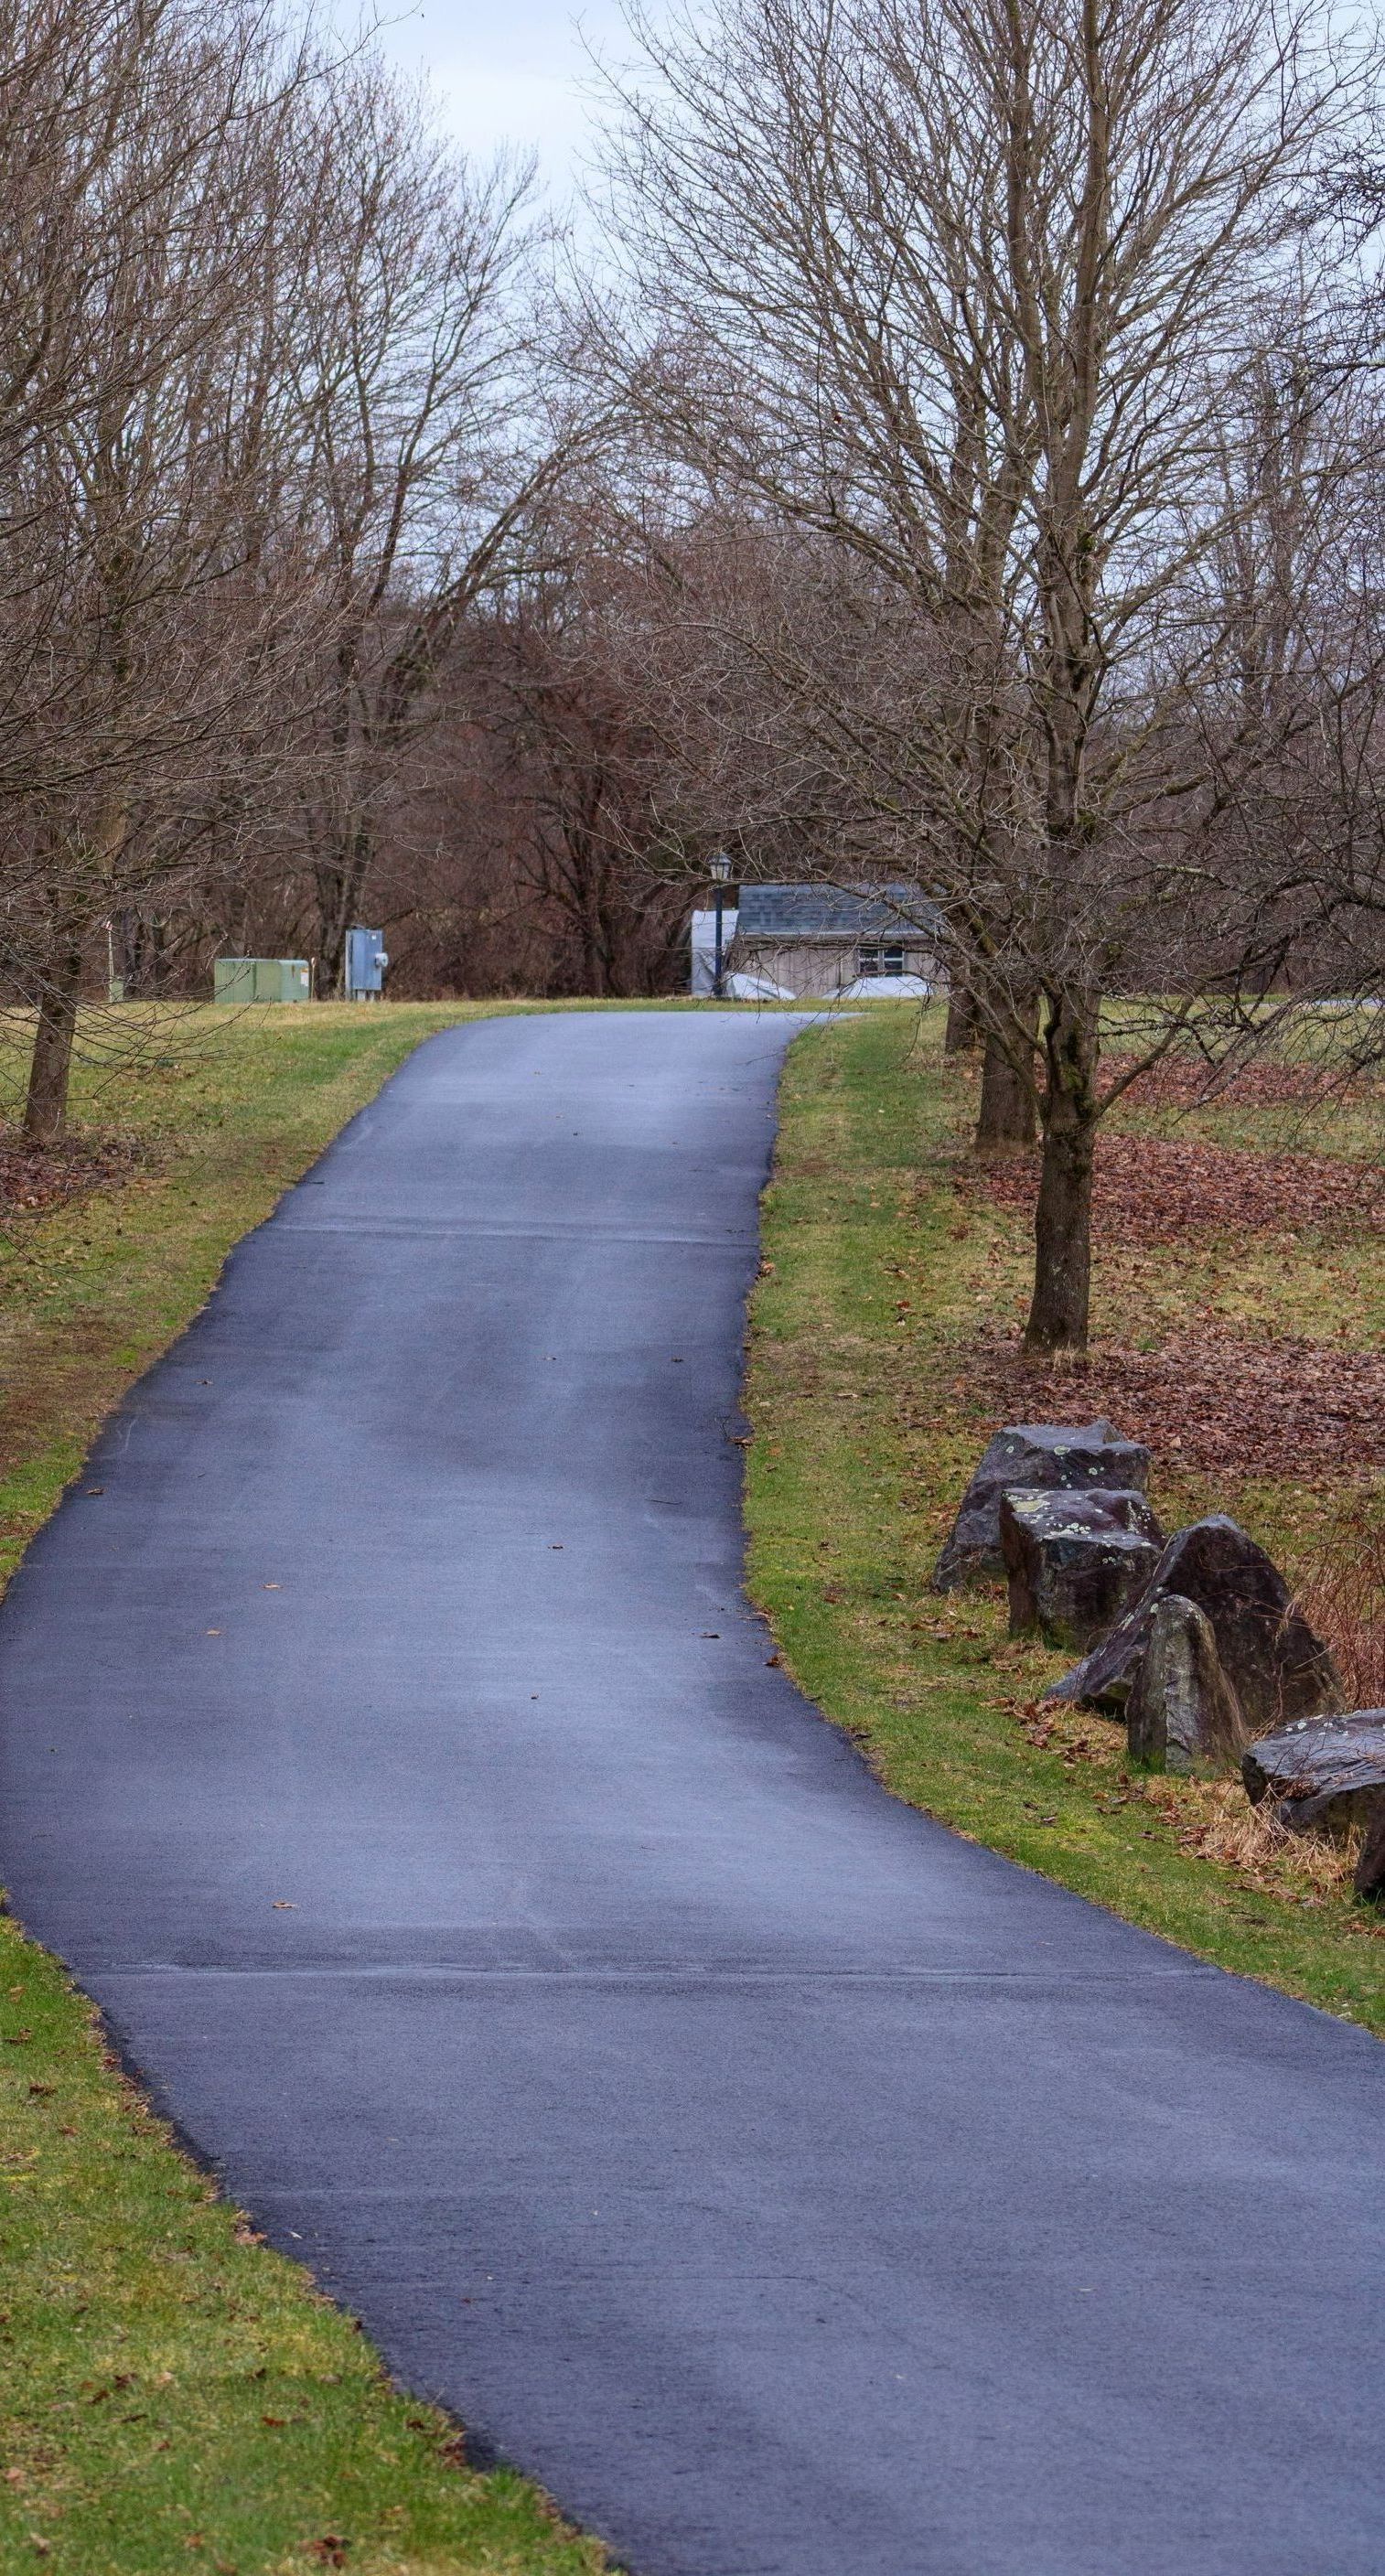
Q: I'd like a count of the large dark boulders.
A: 5